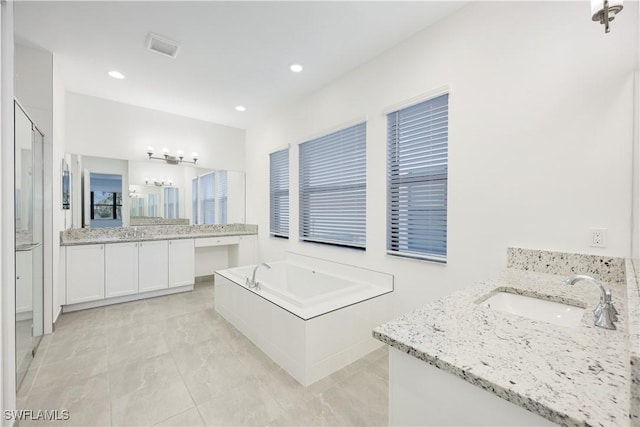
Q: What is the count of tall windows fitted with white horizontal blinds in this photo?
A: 3